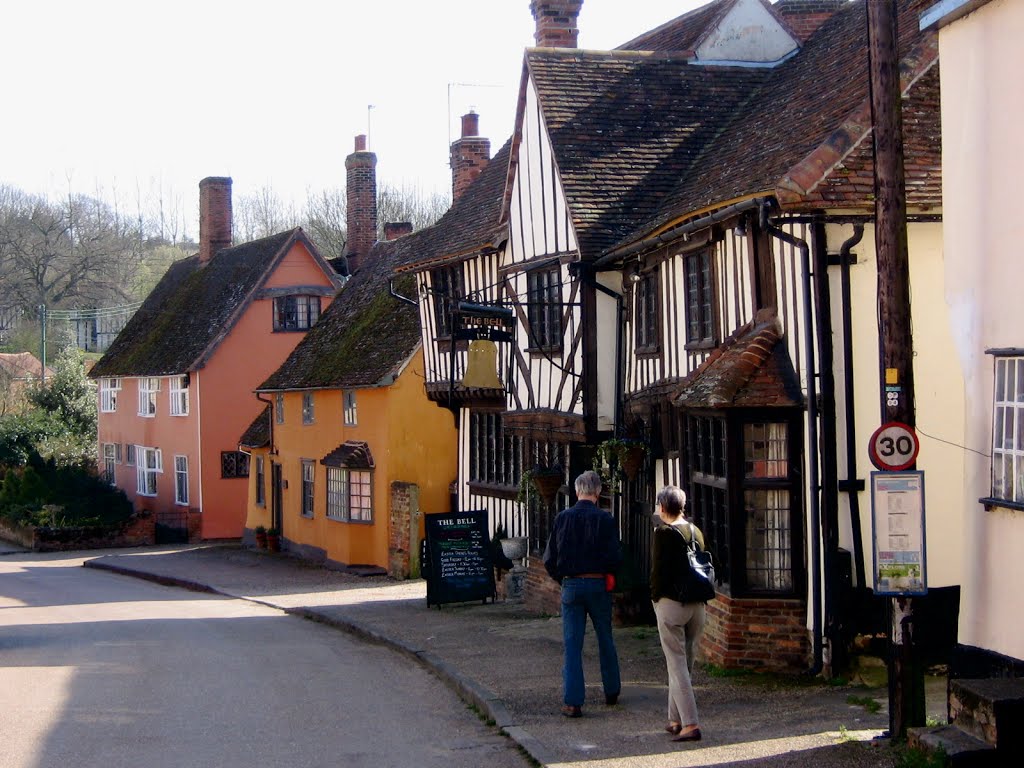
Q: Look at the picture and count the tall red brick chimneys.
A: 4